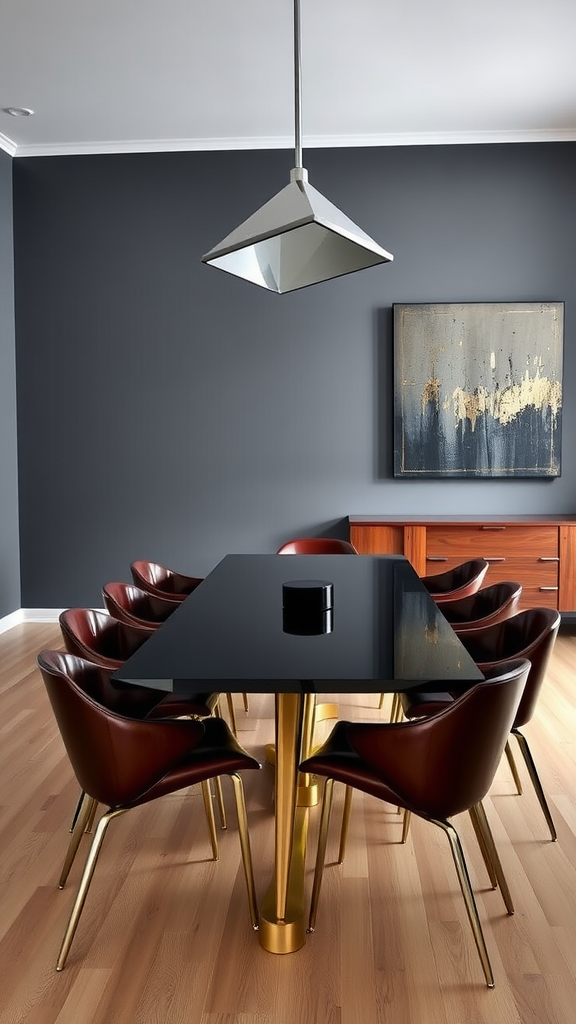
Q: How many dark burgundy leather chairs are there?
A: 9